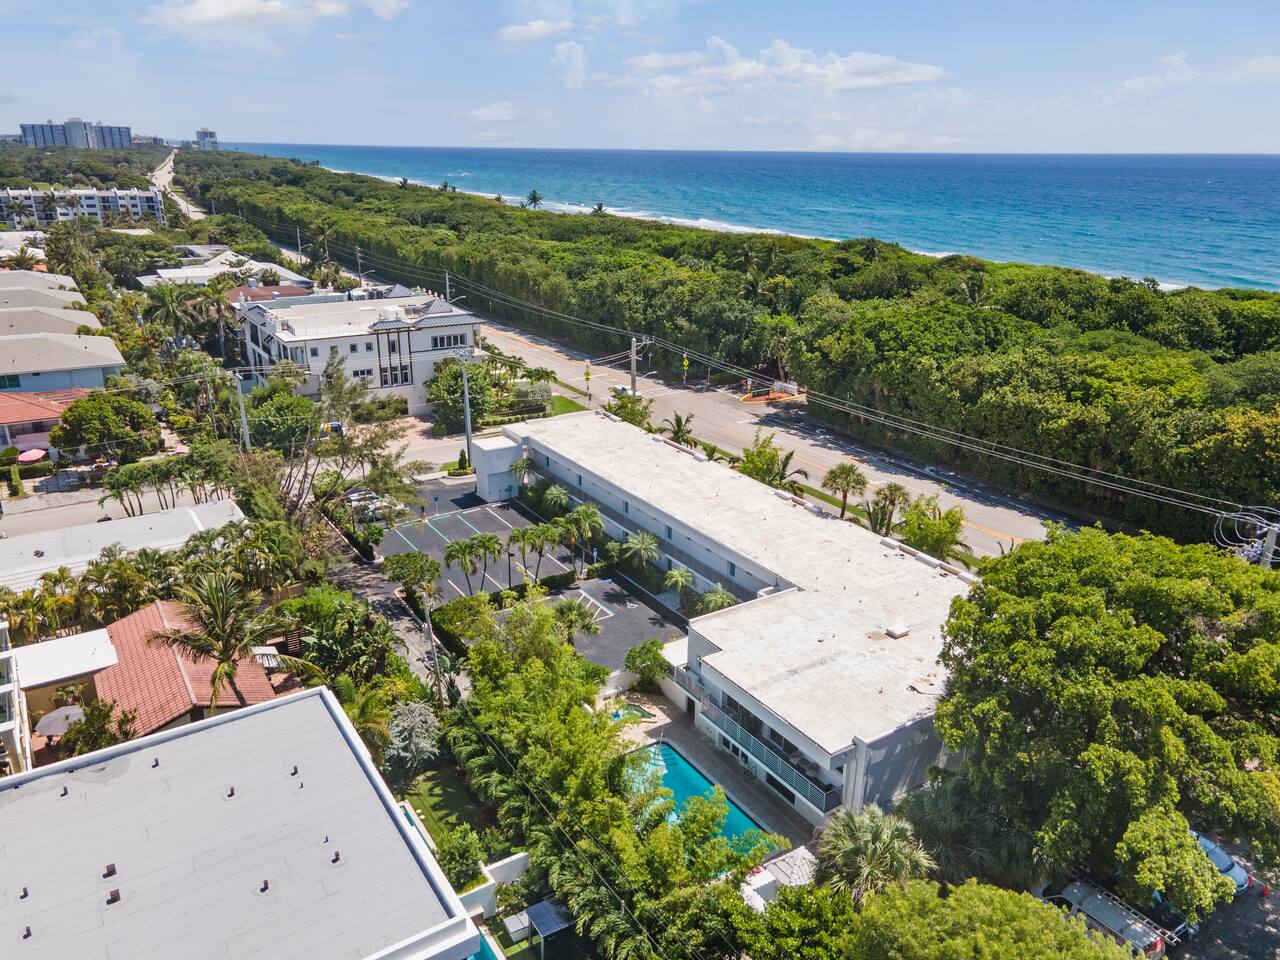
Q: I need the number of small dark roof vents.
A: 12